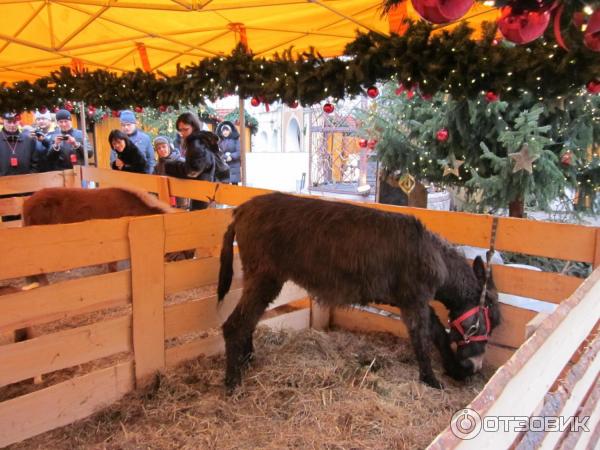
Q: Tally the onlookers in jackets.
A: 8